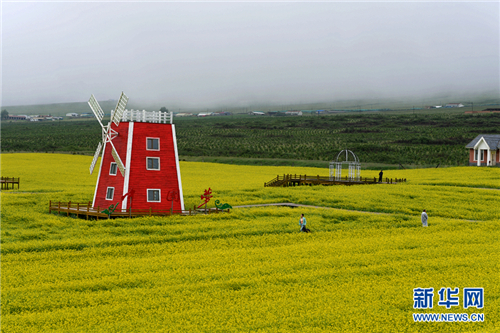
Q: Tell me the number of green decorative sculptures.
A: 2